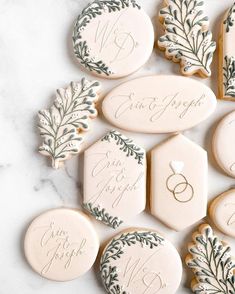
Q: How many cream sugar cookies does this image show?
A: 12